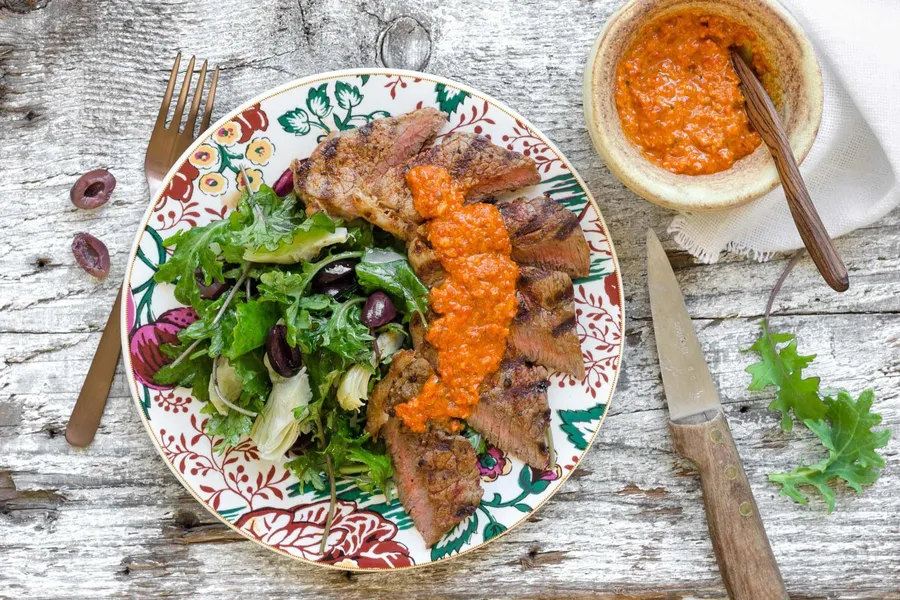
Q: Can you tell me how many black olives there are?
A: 7